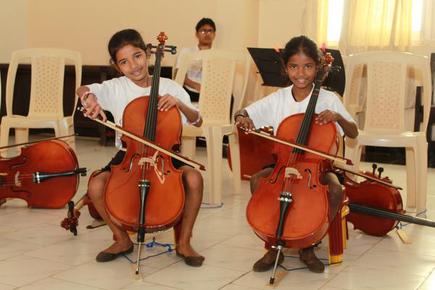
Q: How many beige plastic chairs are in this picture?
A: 3